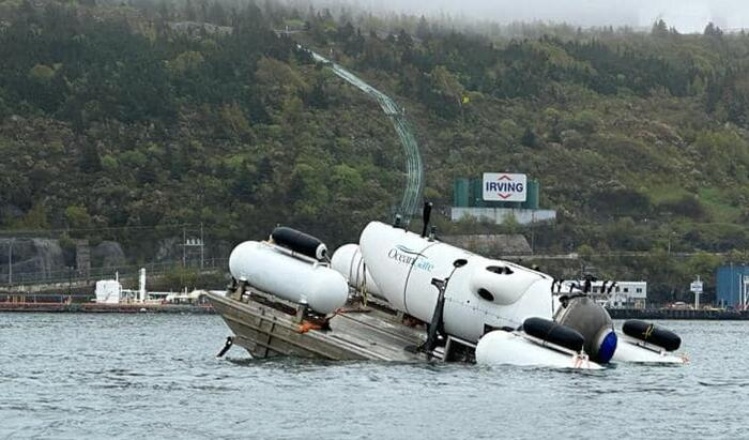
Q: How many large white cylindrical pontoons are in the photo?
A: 4